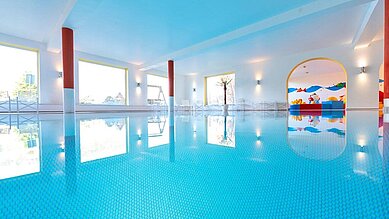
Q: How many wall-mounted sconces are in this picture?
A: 5